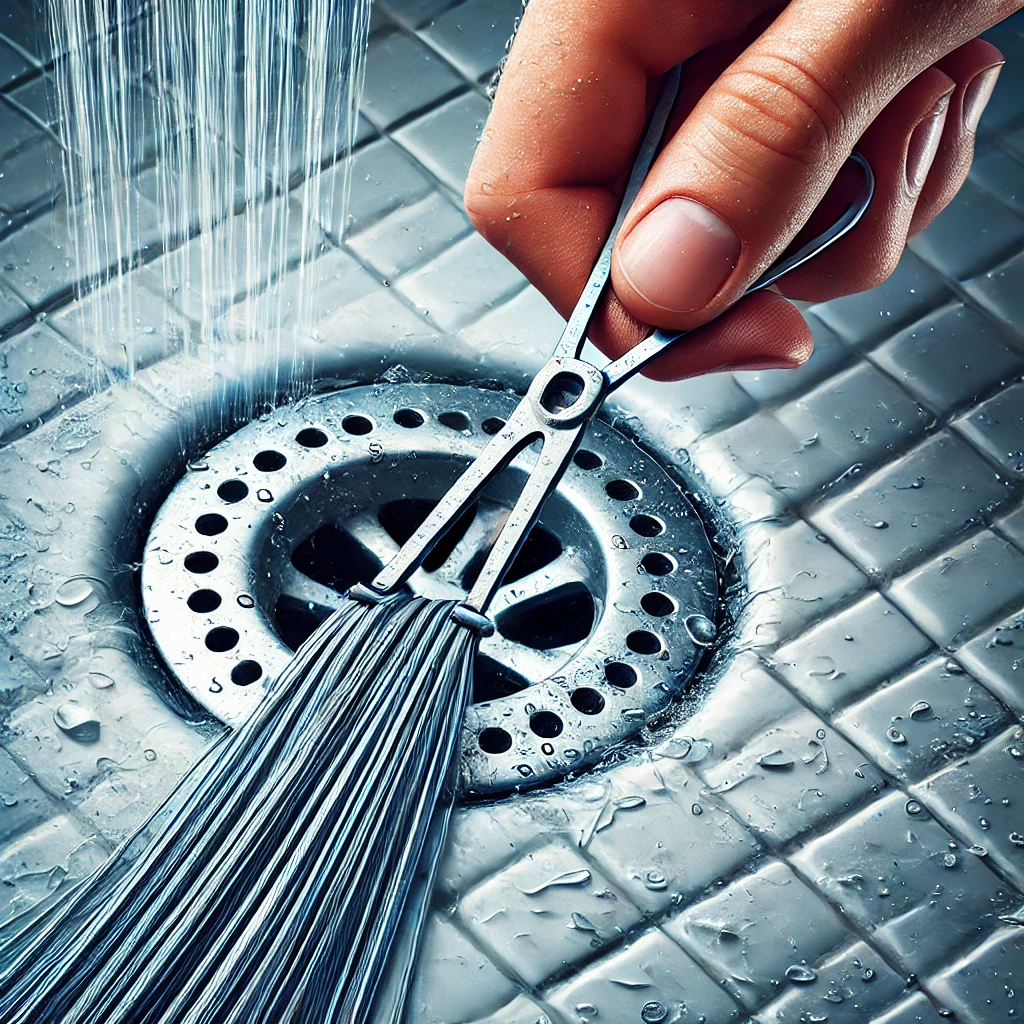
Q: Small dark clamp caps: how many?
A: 2